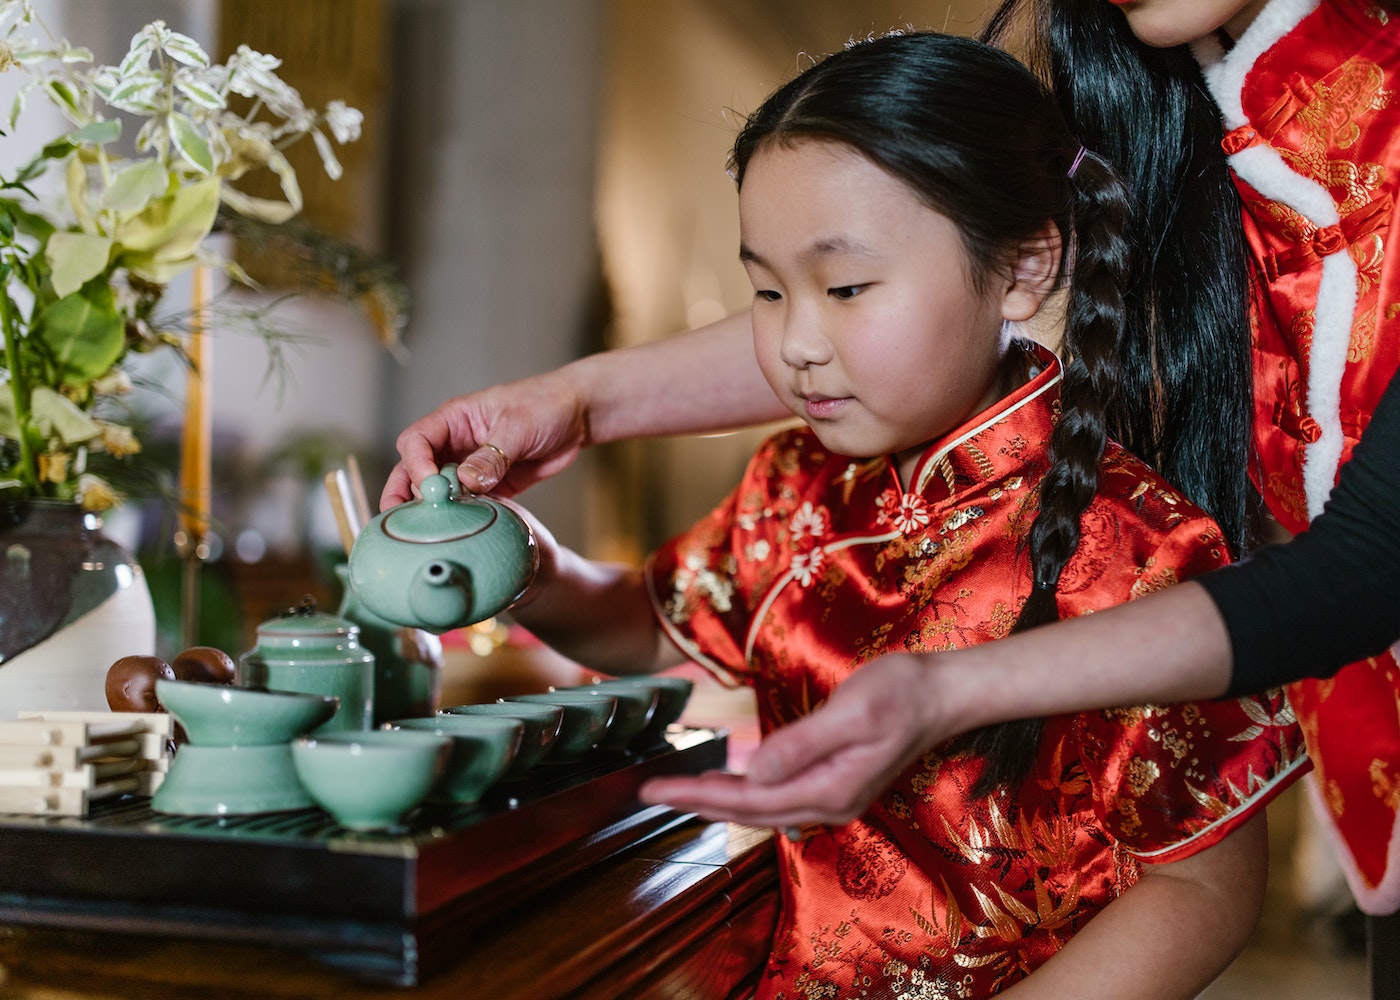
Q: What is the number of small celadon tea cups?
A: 6